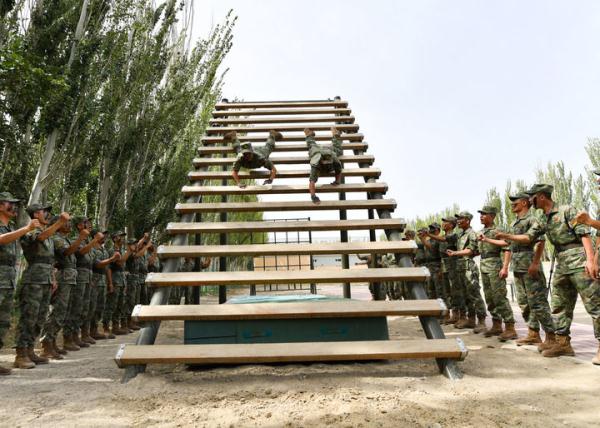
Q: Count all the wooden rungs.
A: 15